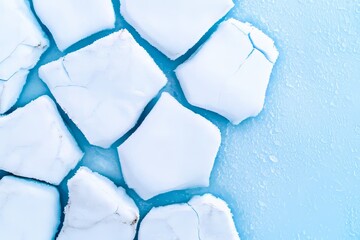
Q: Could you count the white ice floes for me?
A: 10